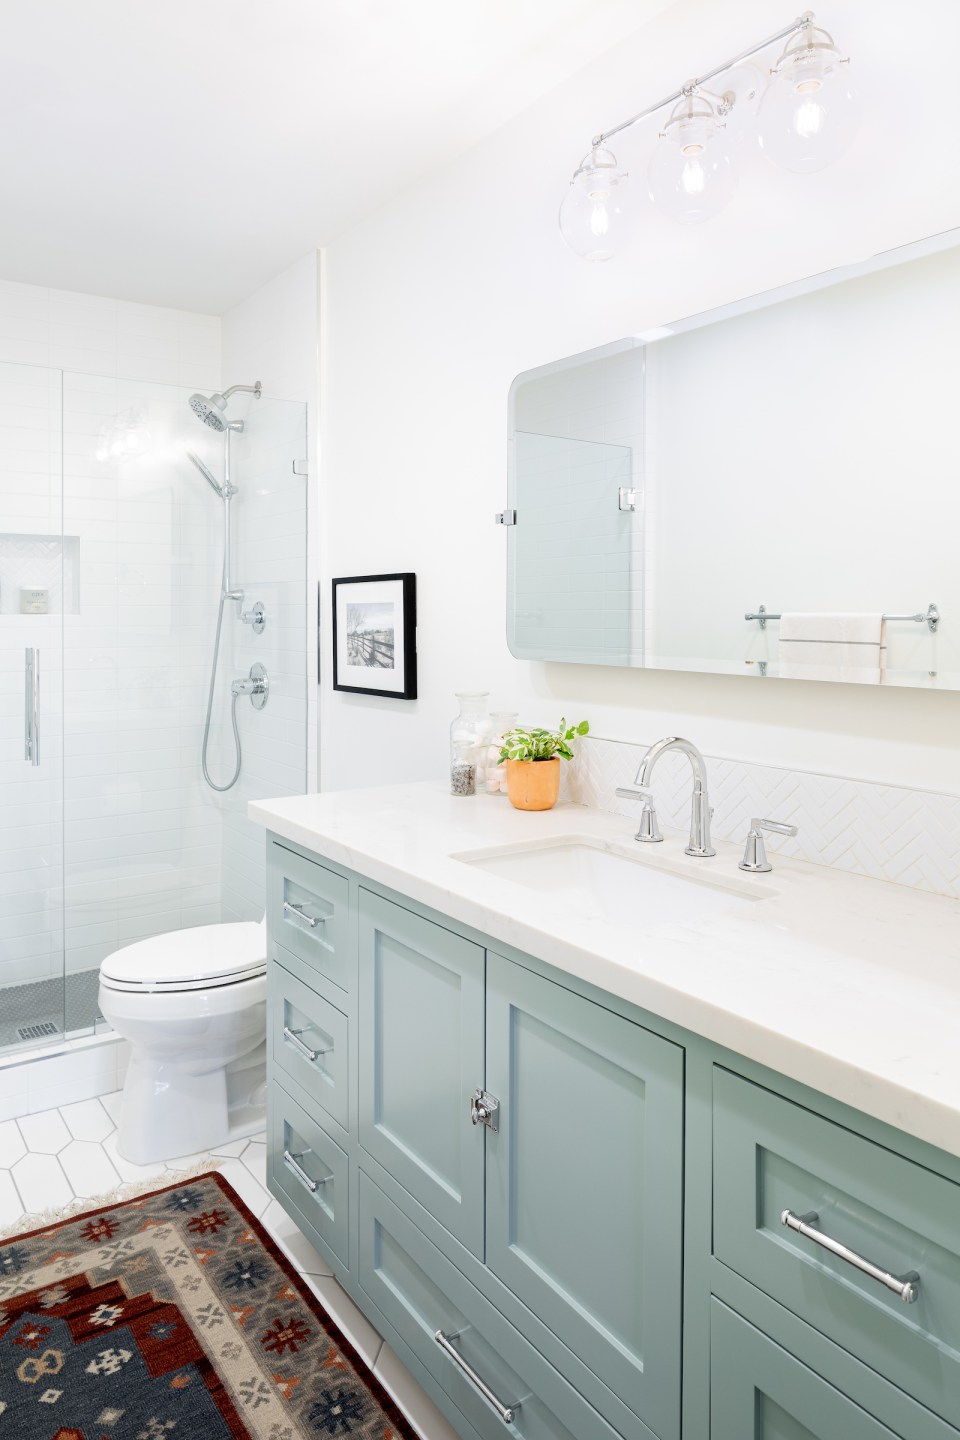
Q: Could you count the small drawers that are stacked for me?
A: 3